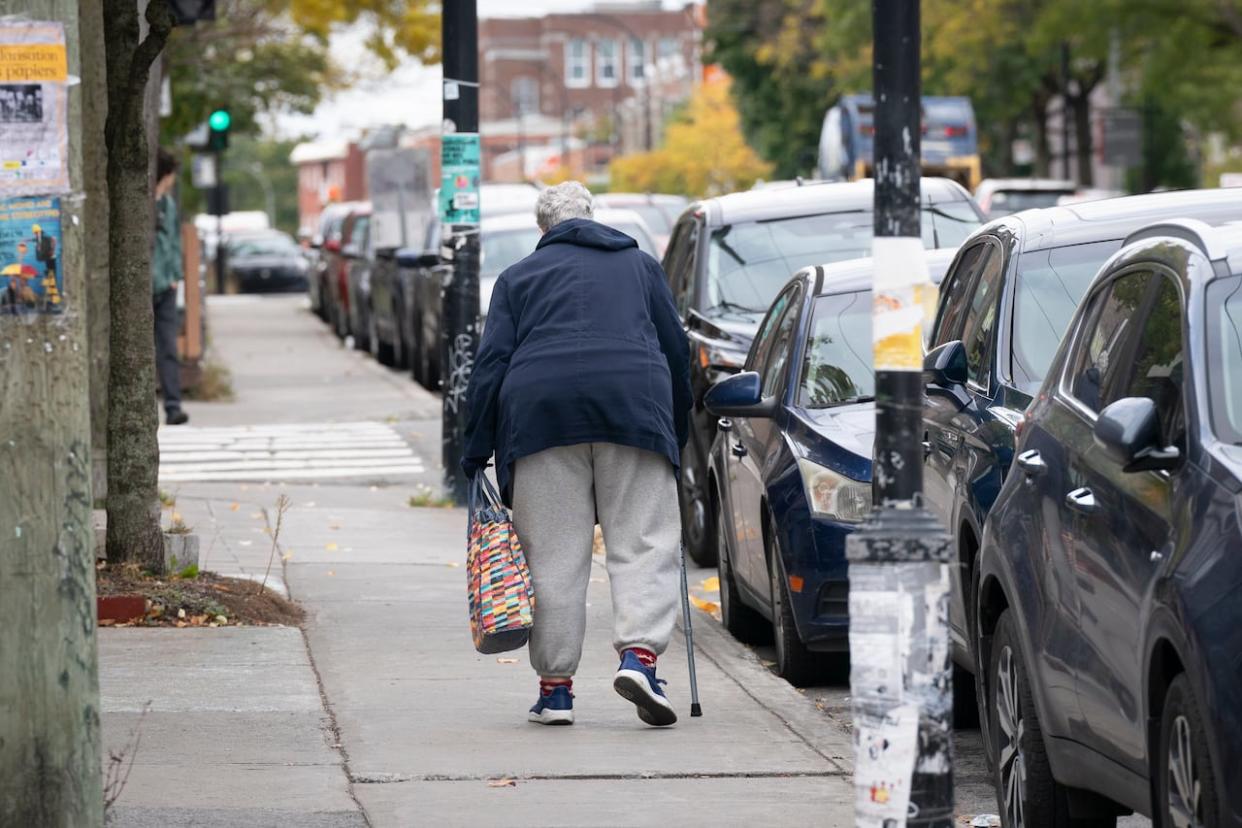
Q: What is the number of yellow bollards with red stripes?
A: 0